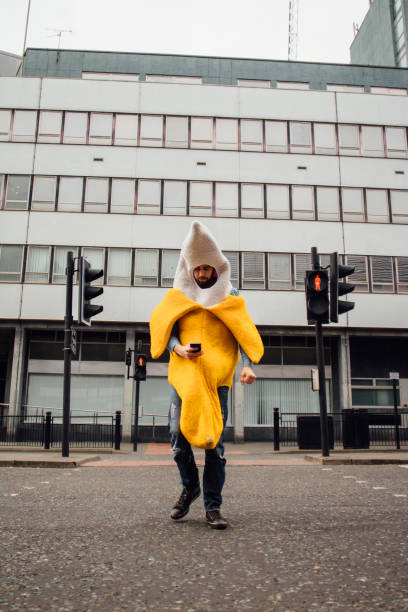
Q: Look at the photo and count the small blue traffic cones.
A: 0